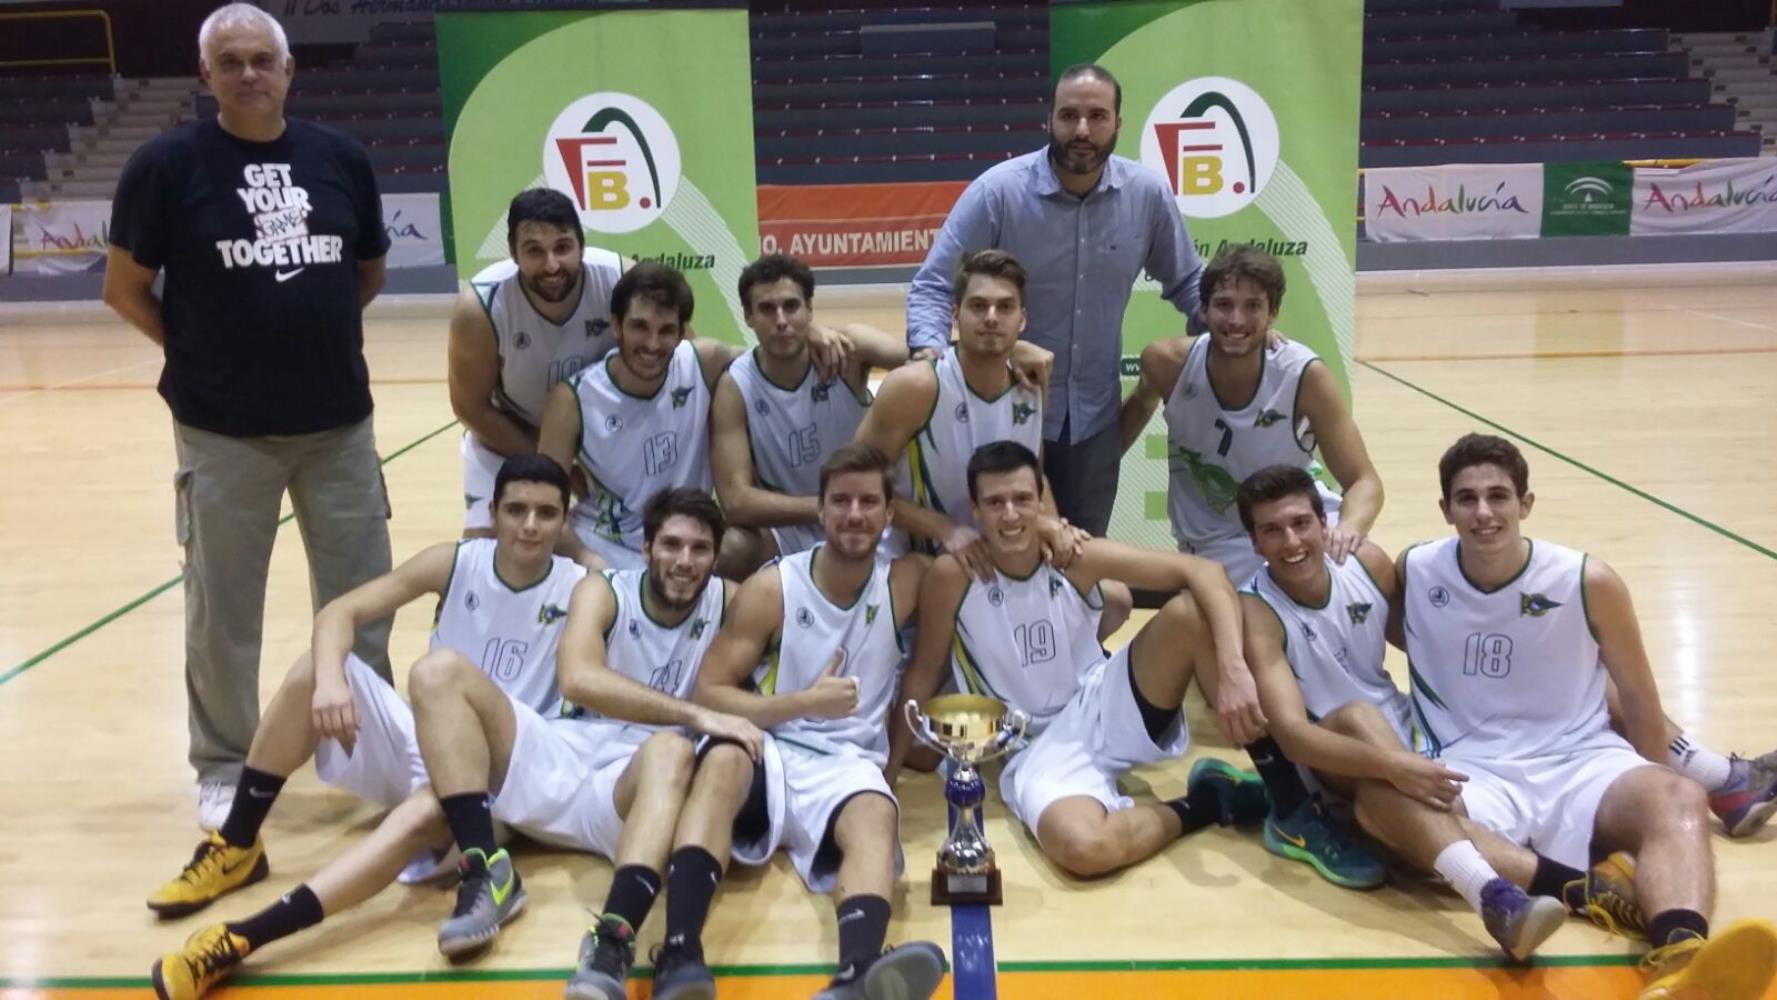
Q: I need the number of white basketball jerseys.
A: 11